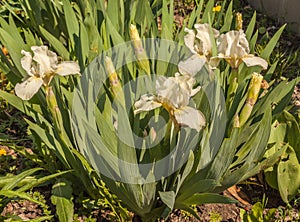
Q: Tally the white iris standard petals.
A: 12